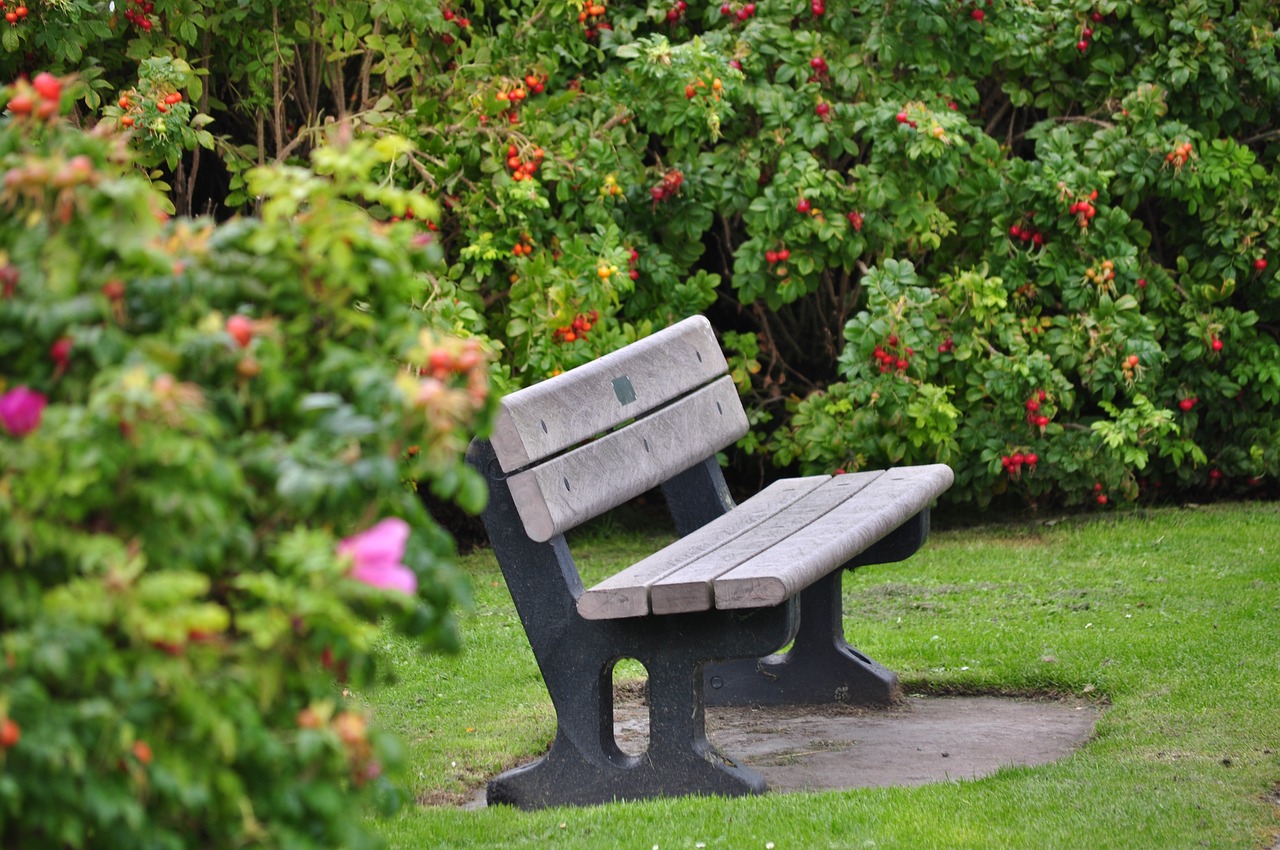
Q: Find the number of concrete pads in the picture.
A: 1